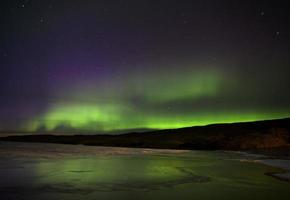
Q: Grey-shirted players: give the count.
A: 0